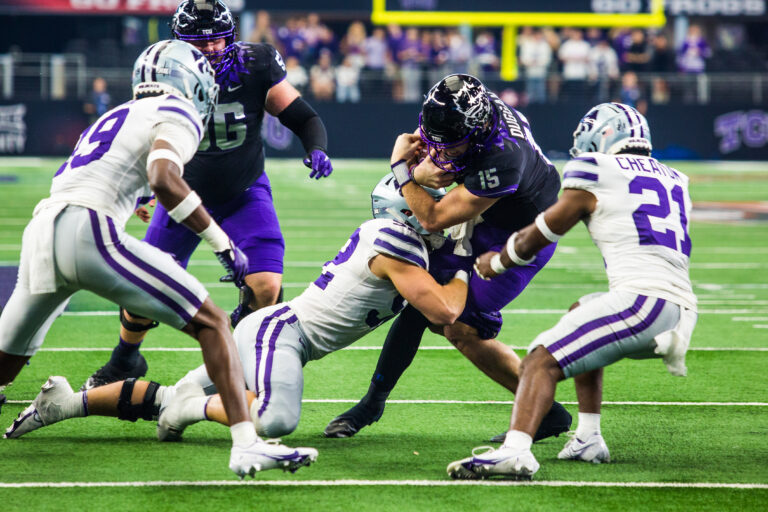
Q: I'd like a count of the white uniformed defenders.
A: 3